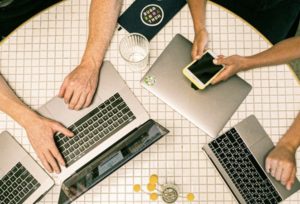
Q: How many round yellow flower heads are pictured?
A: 5